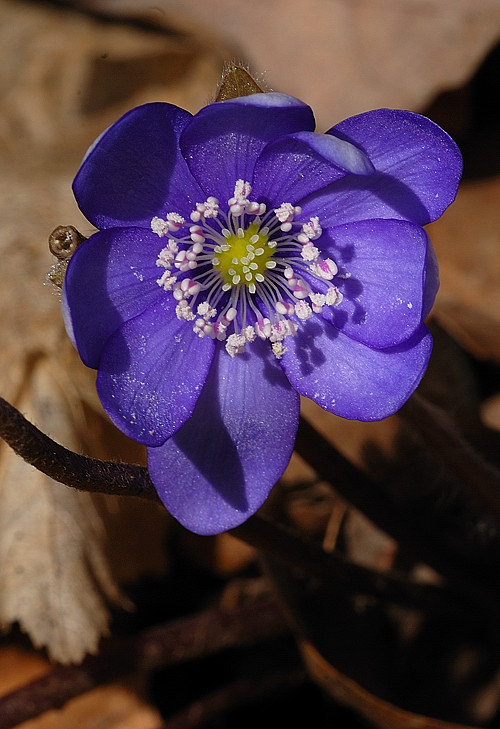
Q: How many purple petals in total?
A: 9